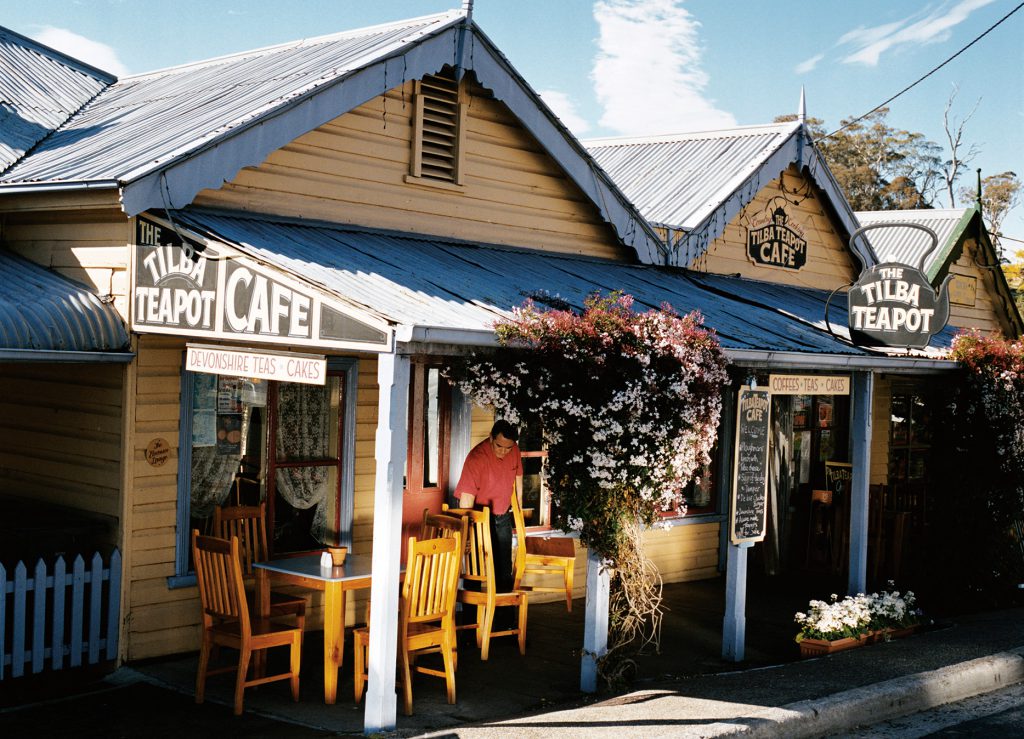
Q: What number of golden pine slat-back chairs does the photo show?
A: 6